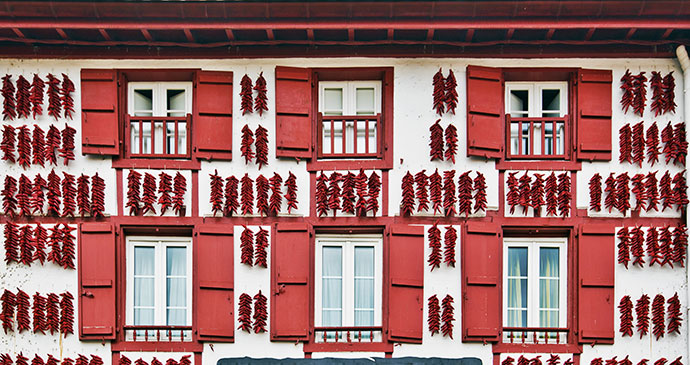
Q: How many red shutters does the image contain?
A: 11